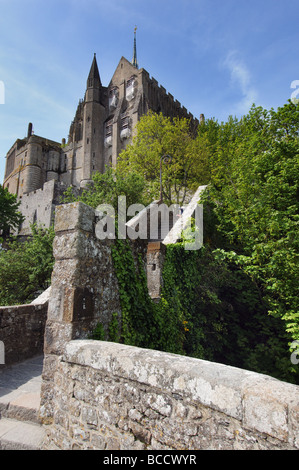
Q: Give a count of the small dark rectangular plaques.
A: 1